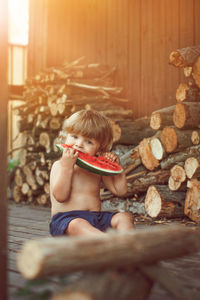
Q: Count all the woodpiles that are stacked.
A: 2